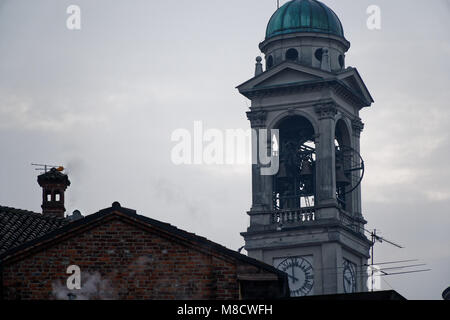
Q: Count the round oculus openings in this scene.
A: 4